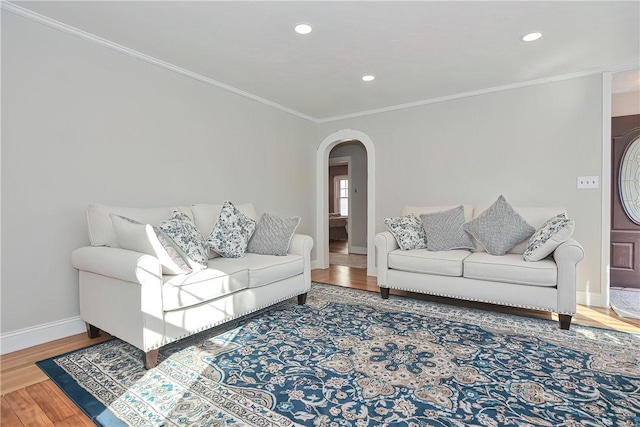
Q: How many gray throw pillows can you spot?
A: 3